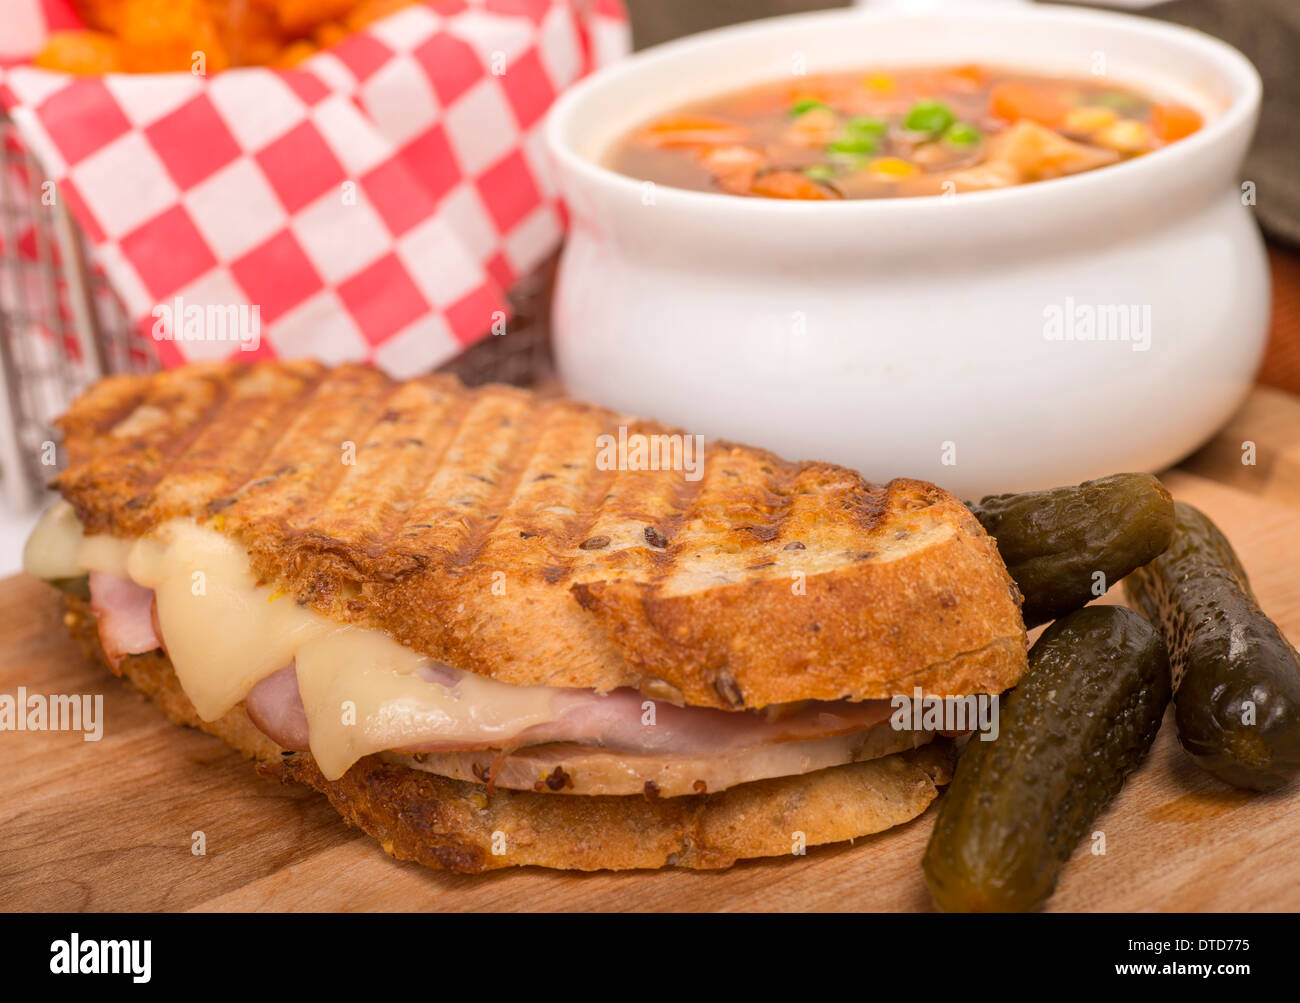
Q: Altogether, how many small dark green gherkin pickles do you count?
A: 3